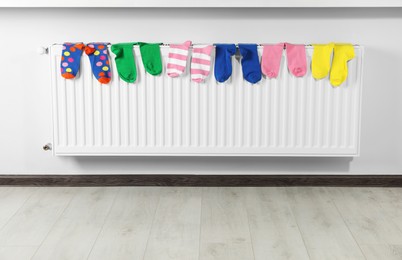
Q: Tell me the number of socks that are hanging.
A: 12